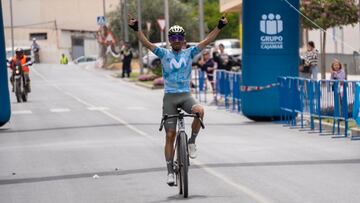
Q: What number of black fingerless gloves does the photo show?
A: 2